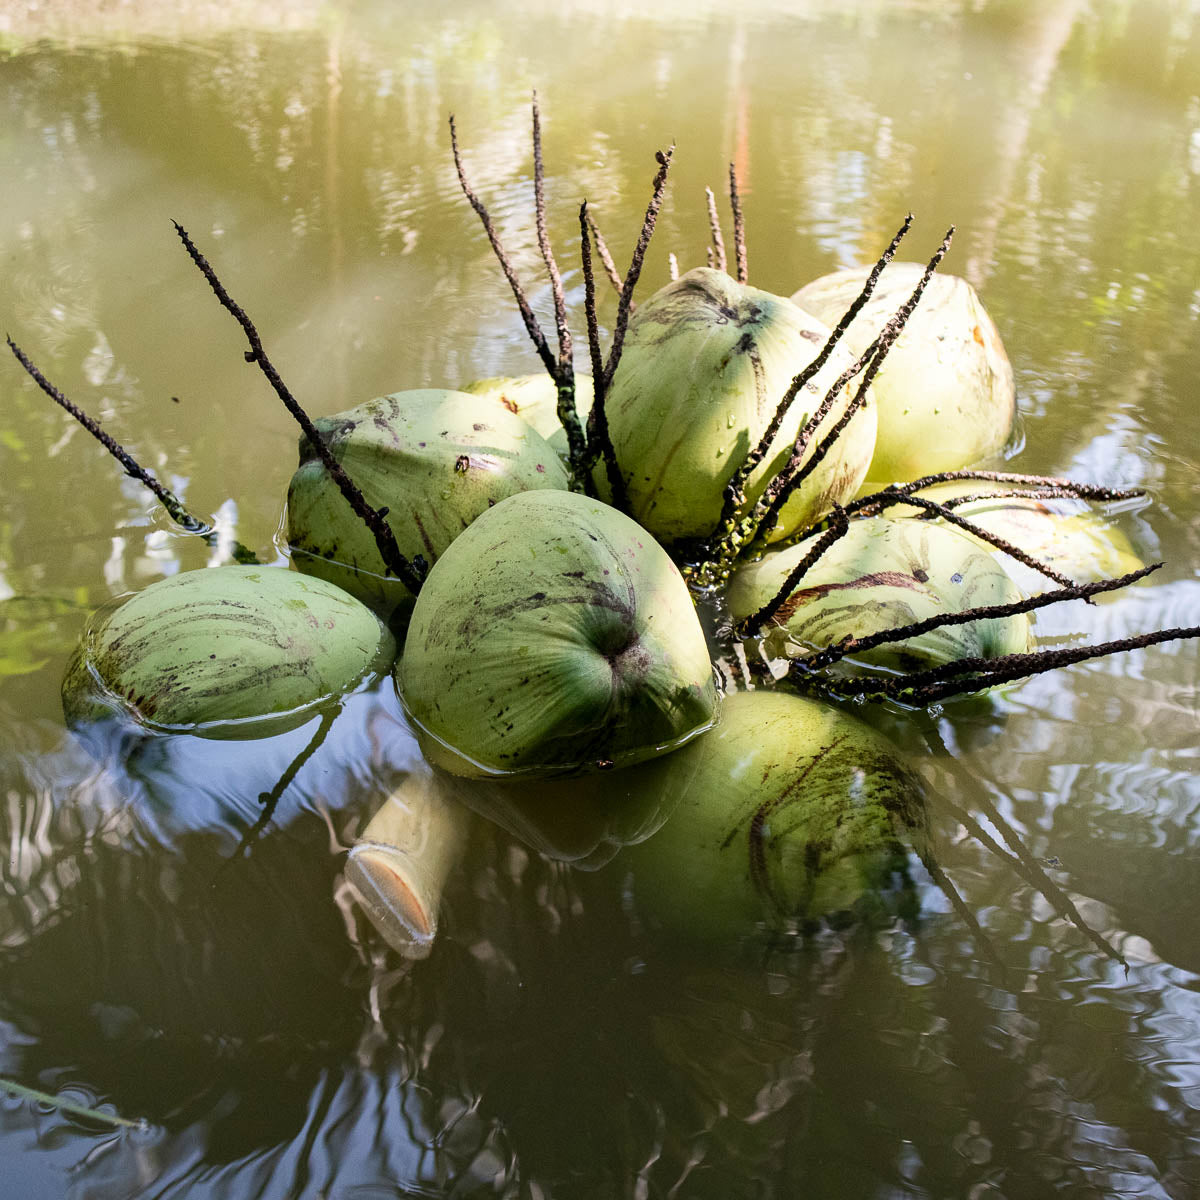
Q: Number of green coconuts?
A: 9